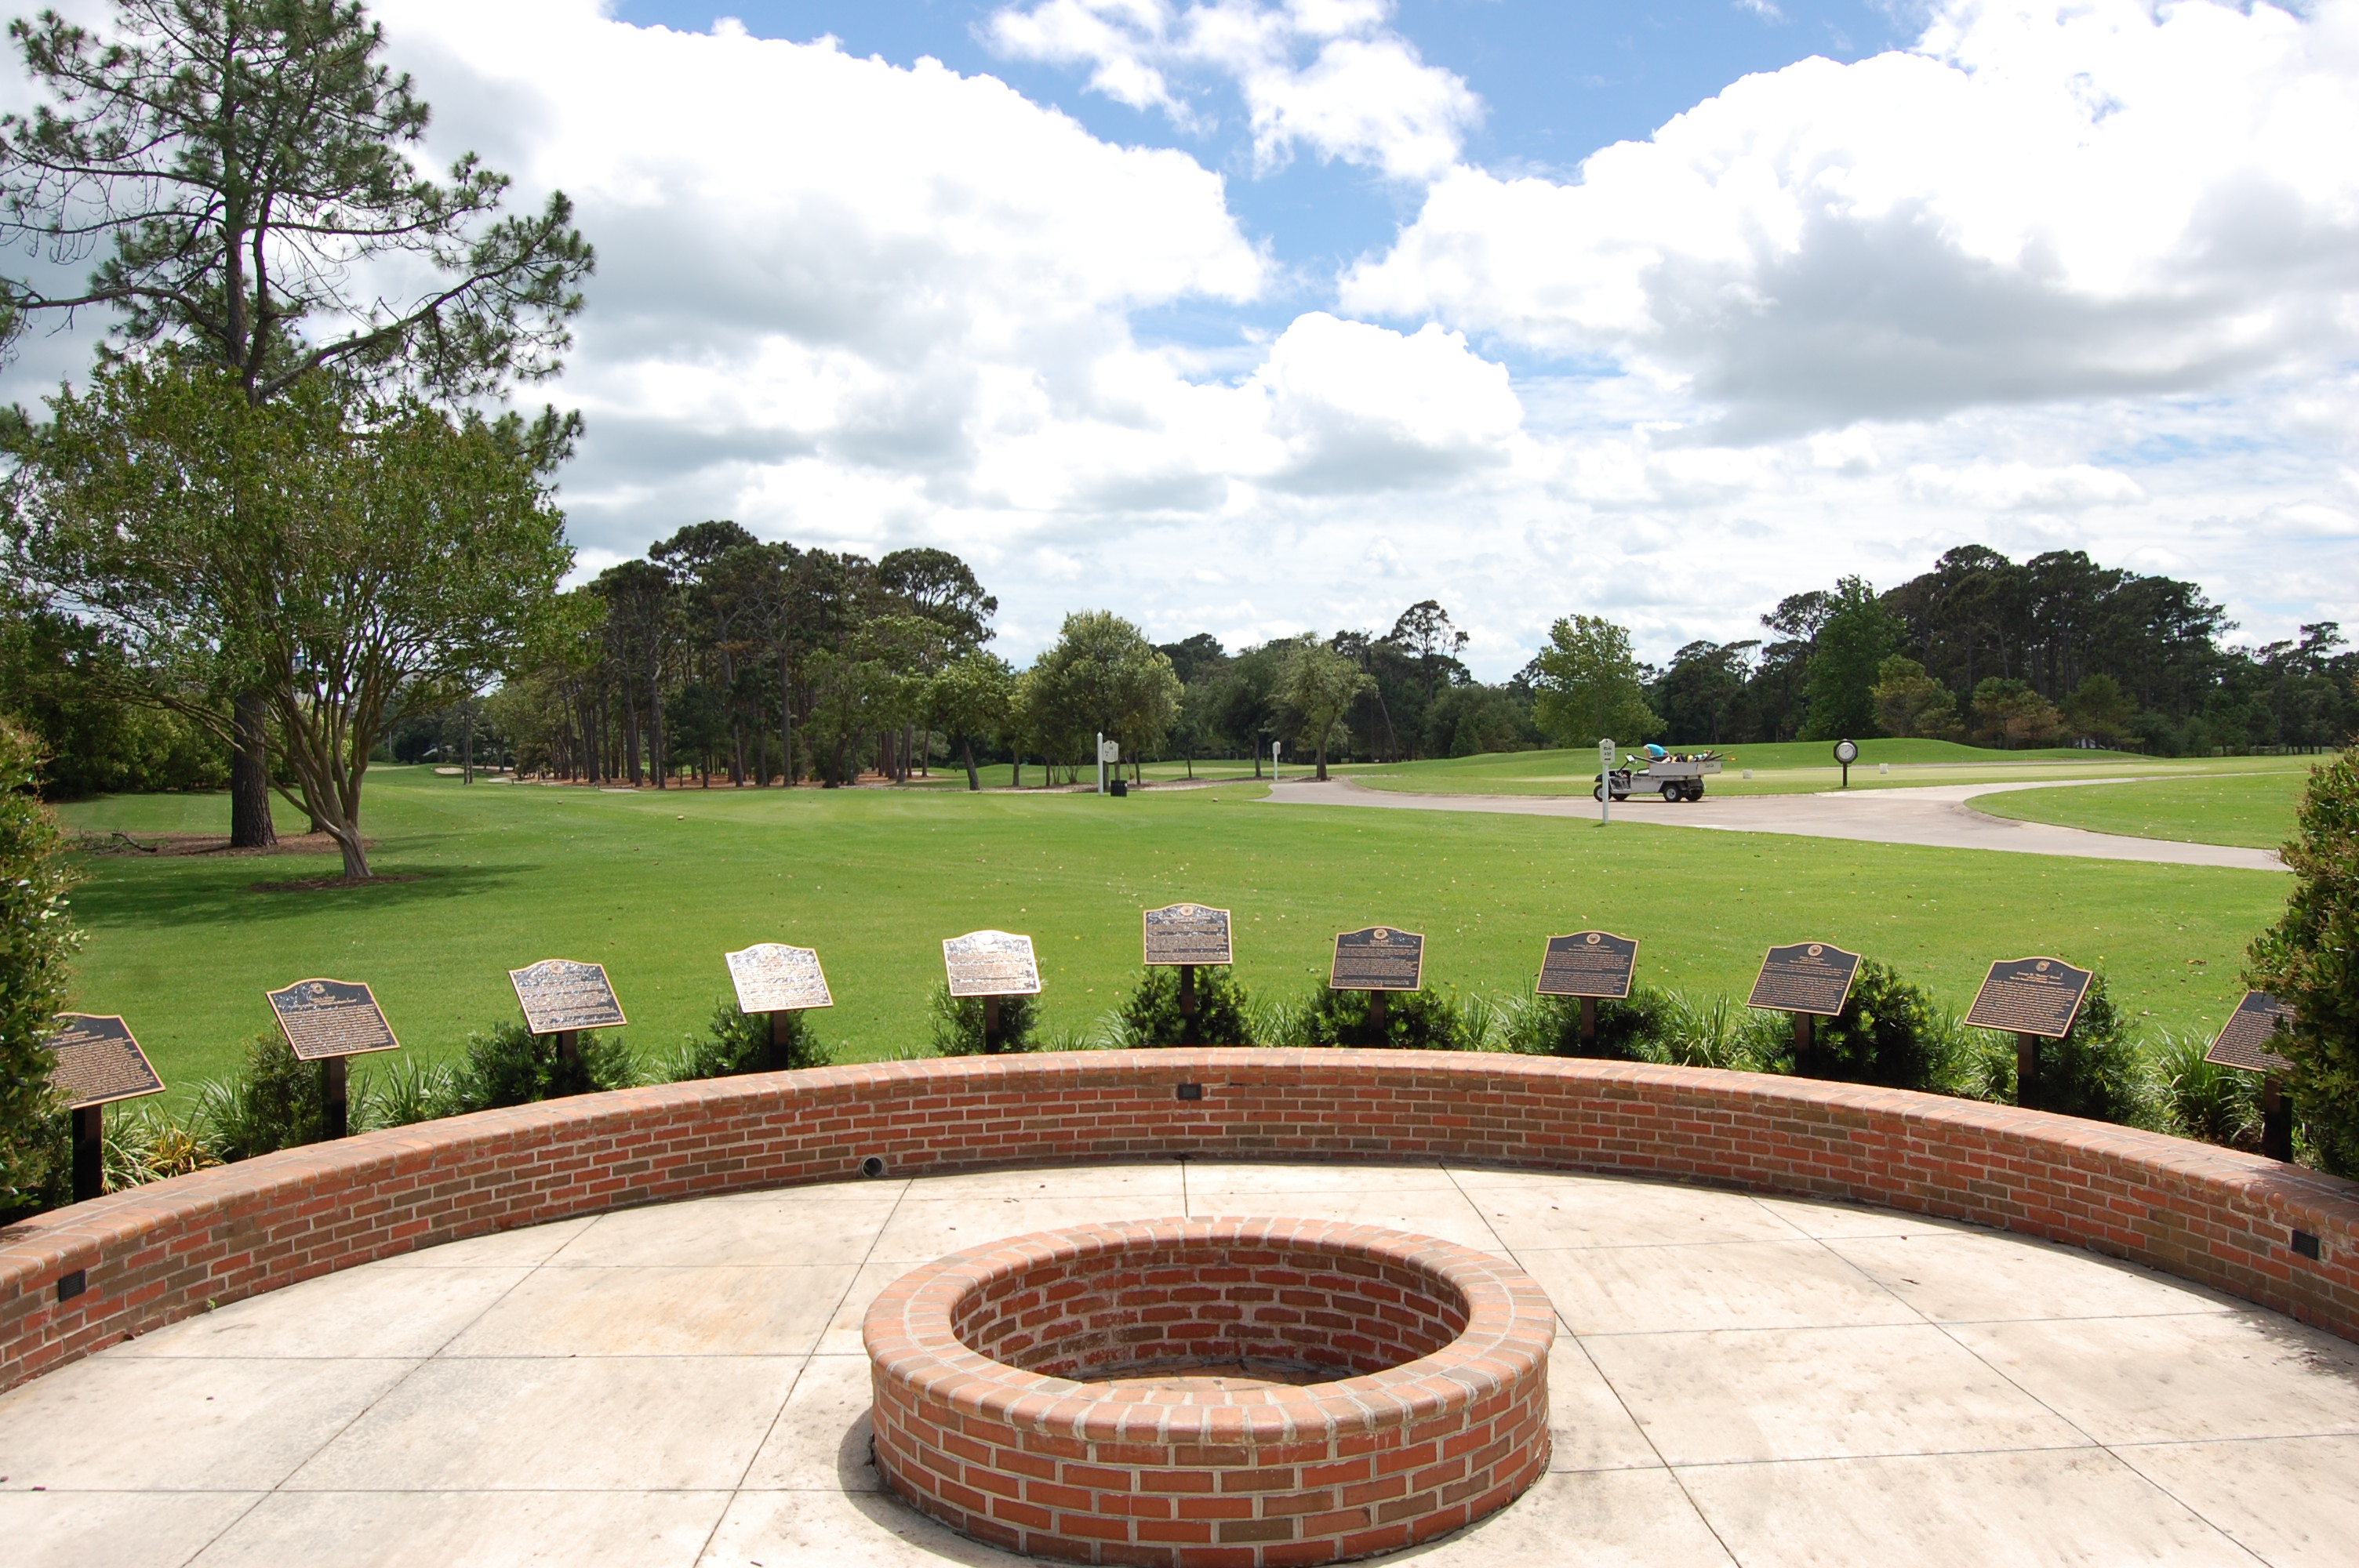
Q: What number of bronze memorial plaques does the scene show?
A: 11